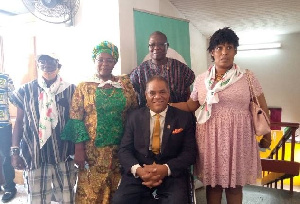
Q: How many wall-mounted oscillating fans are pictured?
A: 1